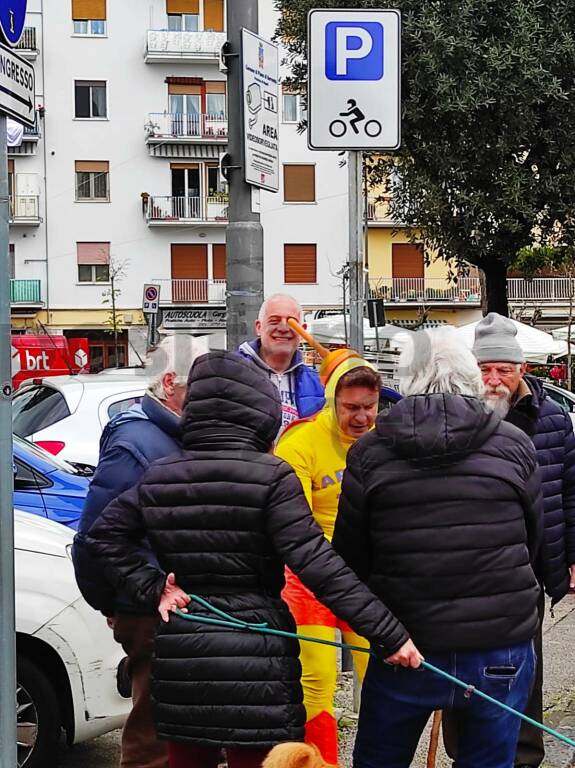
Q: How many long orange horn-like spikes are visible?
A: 1